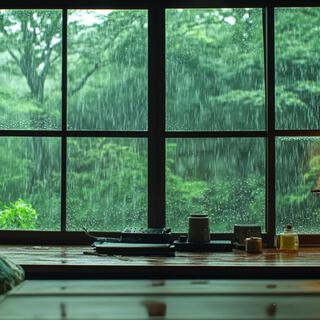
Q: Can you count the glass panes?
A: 8